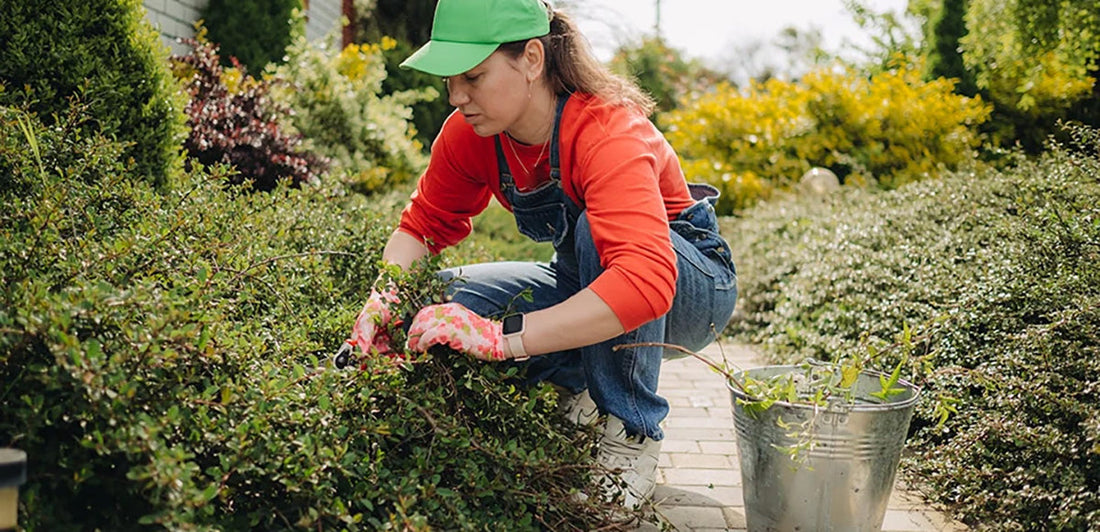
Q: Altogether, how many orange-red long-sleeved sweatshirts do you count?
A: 1